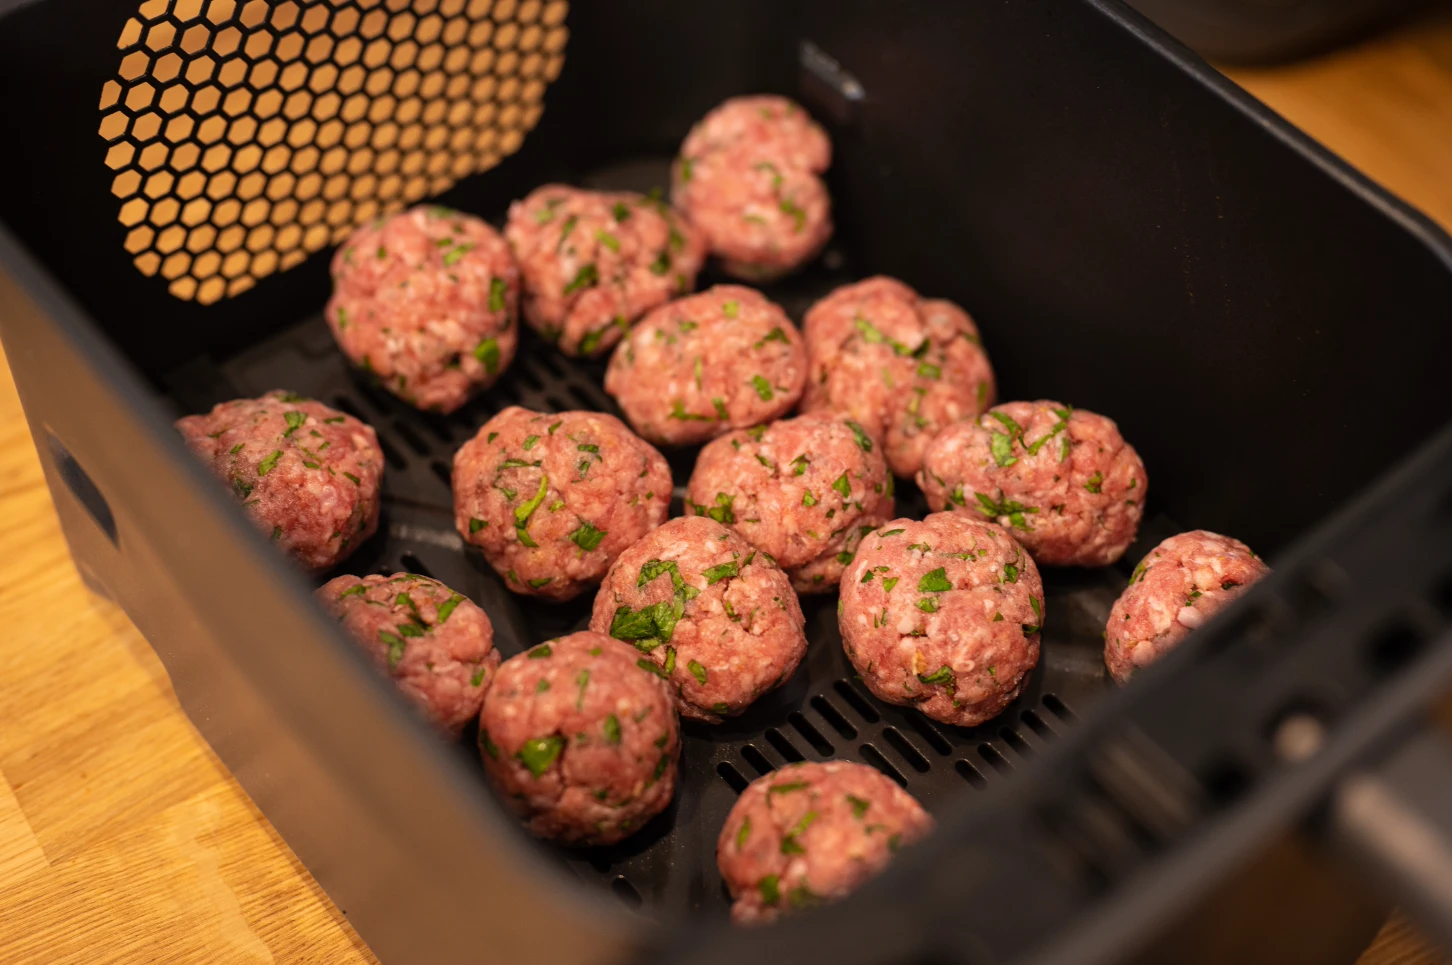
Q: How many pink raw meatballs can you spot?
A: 15